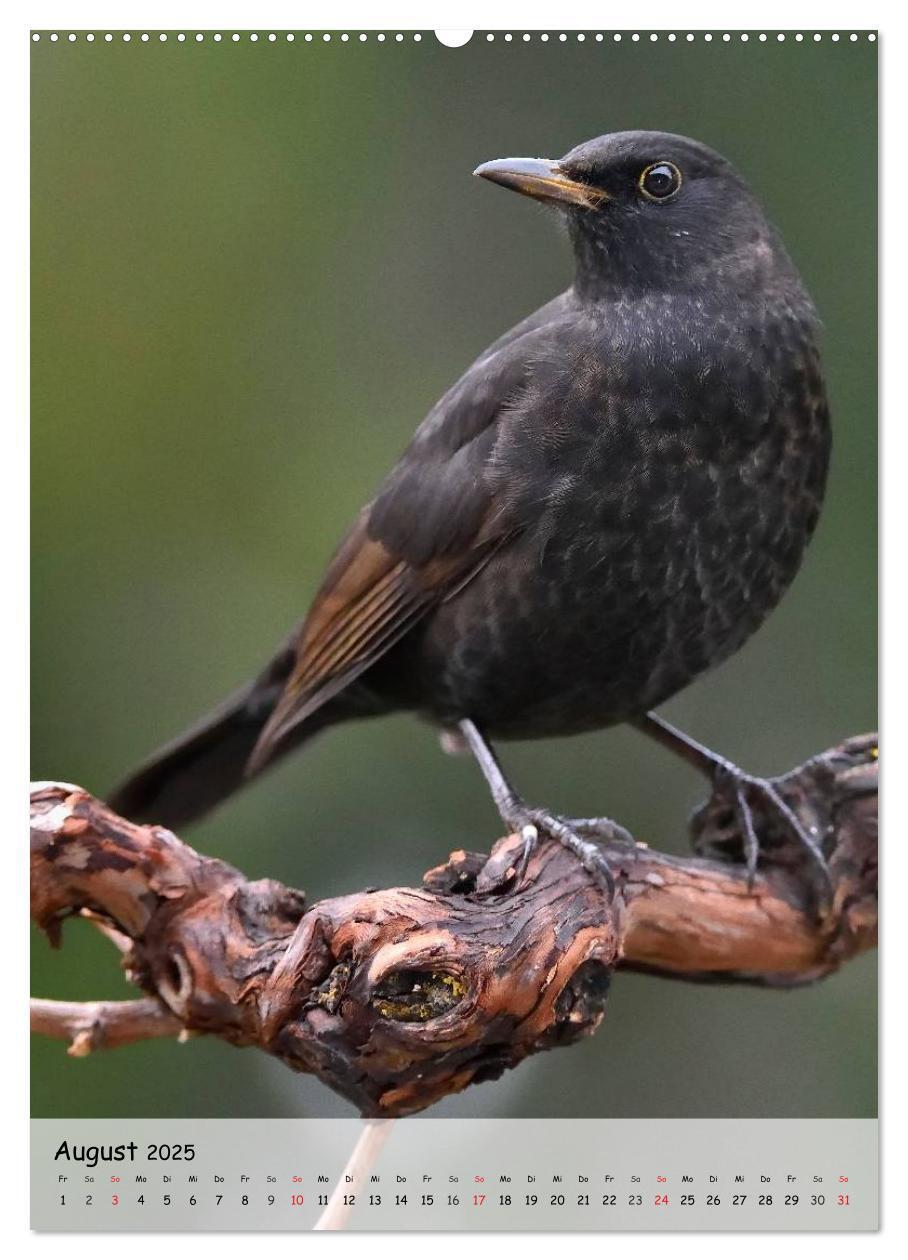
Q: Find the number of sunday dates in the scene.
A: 5